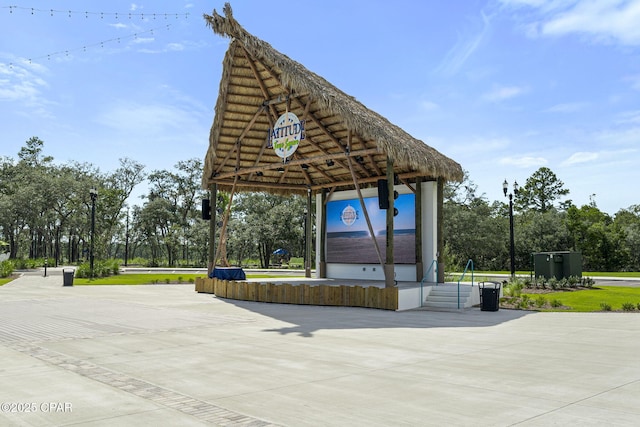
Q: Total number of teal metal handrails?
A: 2